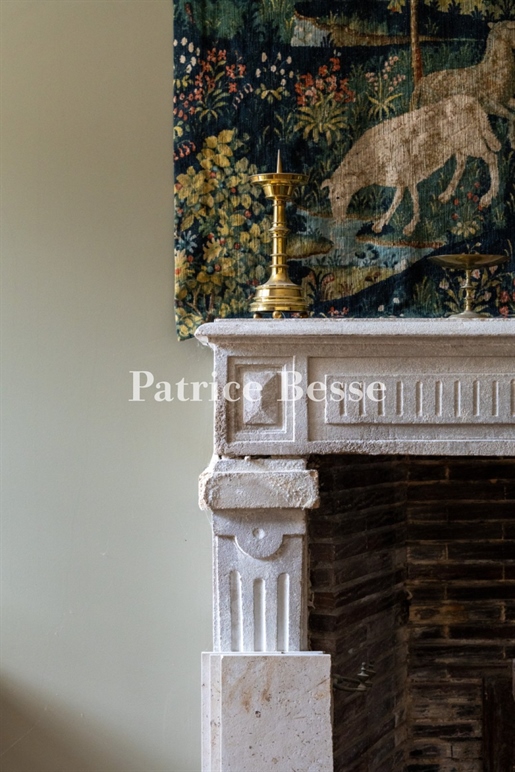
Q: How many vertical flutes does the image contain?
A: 13